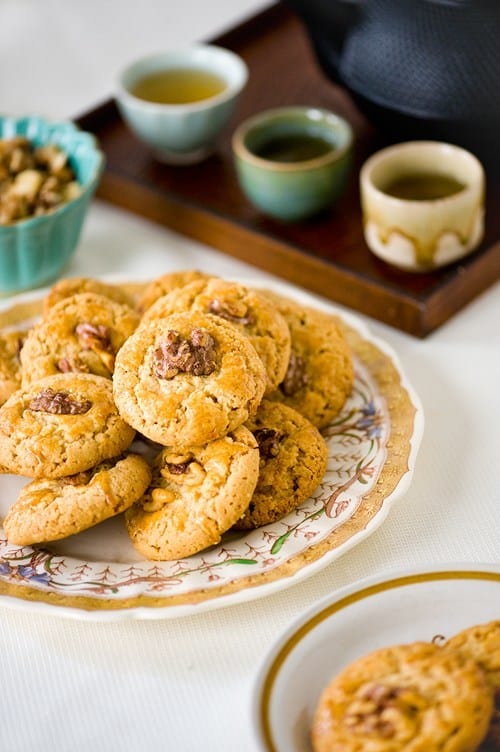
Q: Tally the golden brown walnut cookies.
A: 13